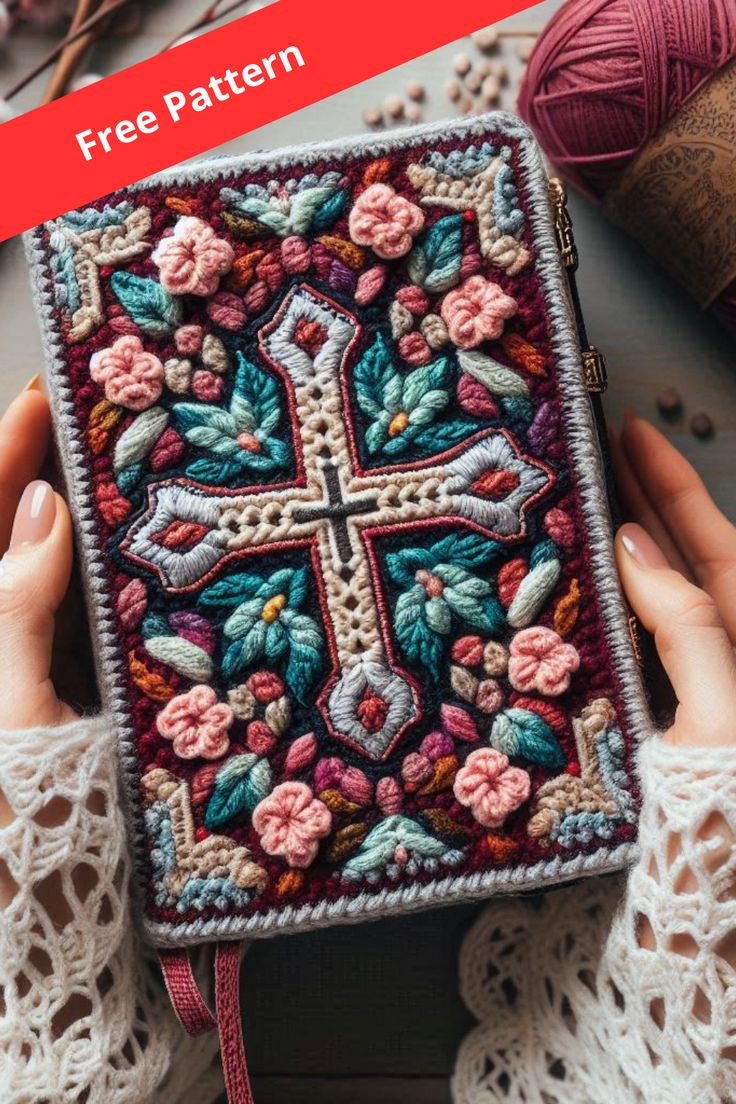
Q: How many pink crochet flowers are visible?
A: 8